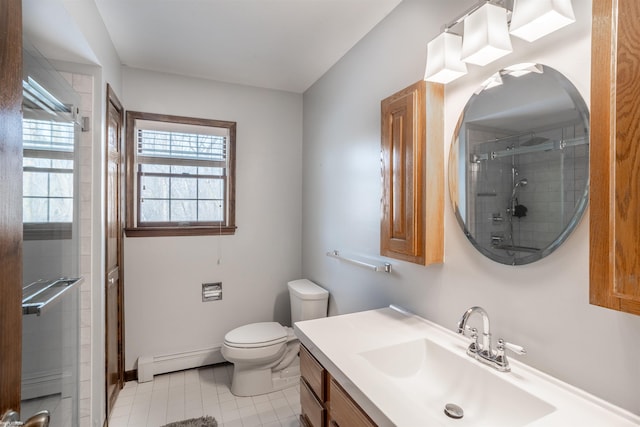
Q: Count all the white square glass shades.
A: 3